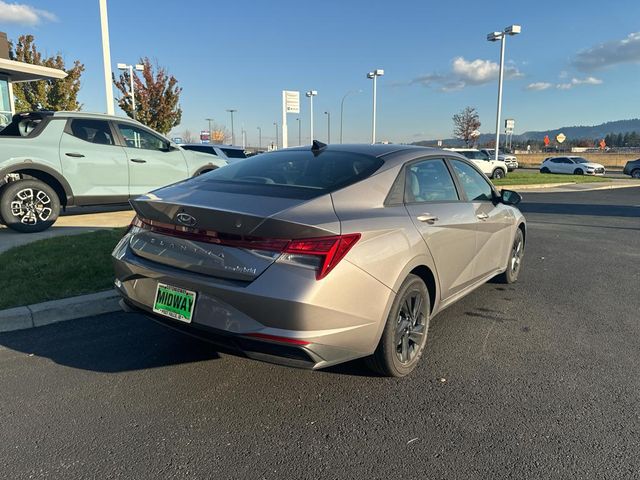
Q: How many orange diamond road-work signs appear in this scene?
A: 2